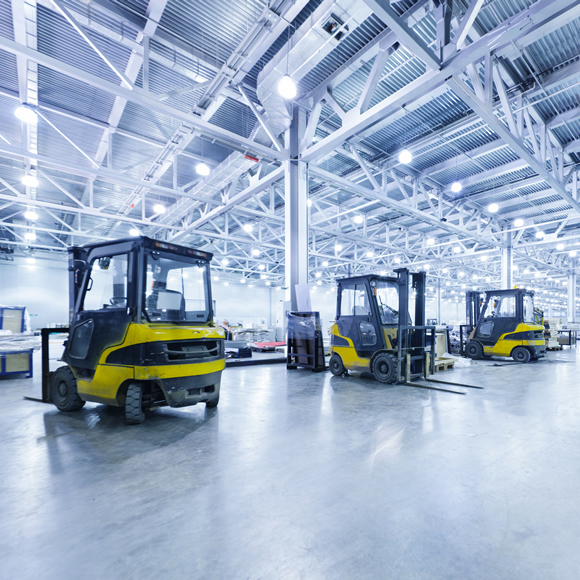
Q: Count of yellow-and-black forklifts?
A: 3